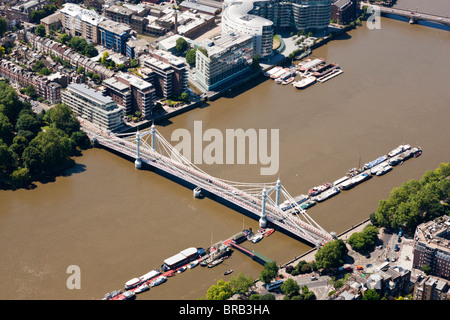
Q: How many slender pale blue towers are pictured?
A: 4